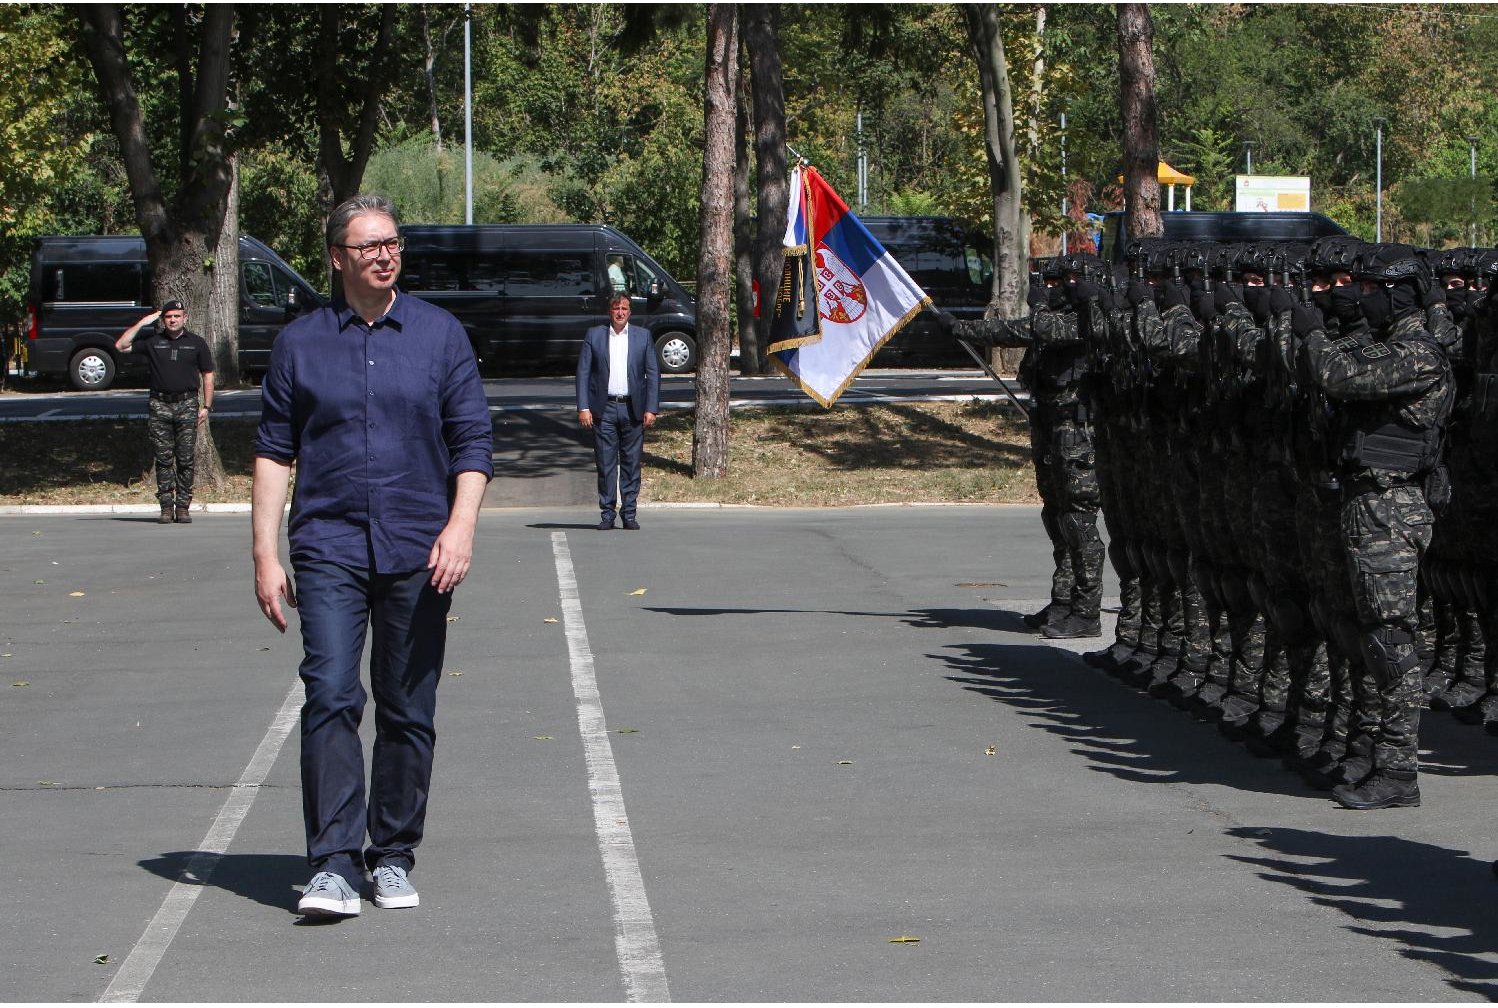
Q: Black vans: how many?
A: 4